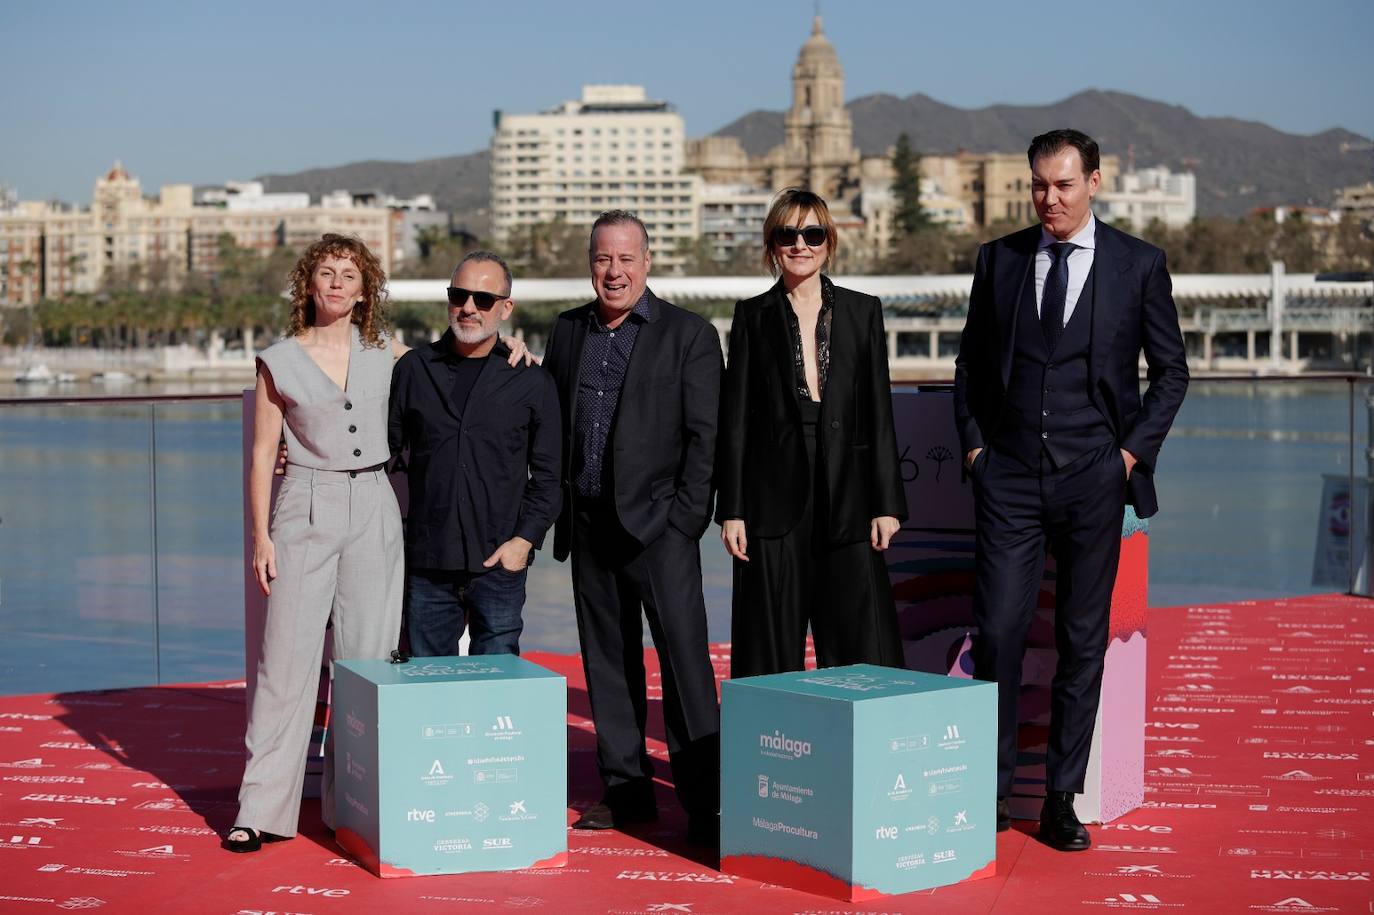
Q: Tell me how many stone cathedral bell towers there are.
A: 1